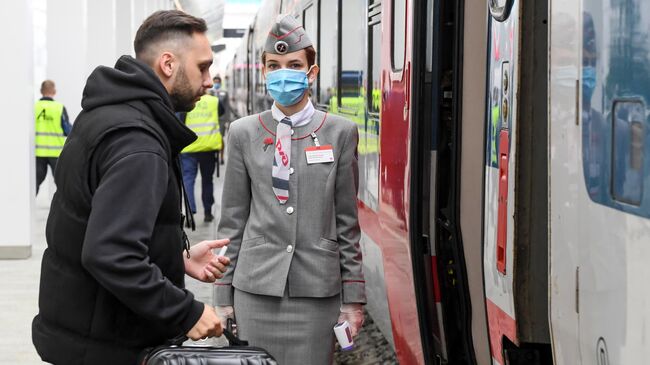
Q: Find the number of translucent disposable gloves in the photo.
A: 2